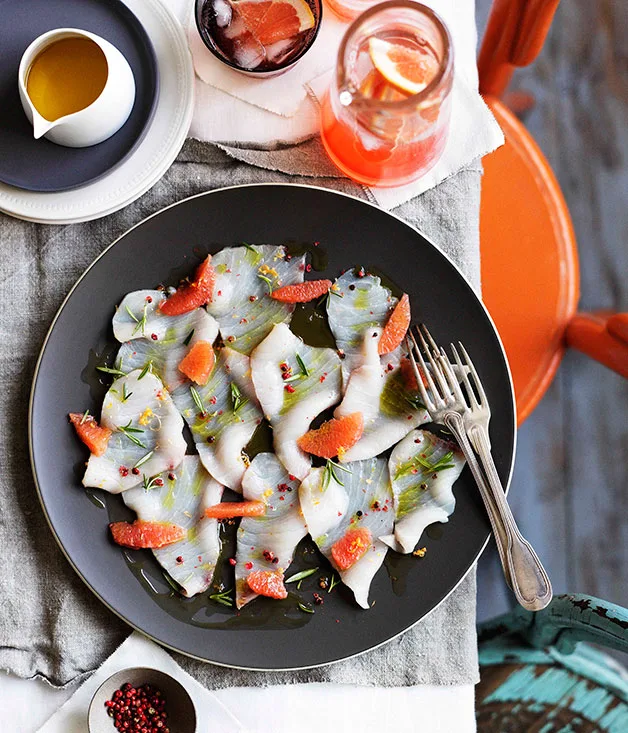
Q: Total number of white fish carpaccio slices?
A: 12